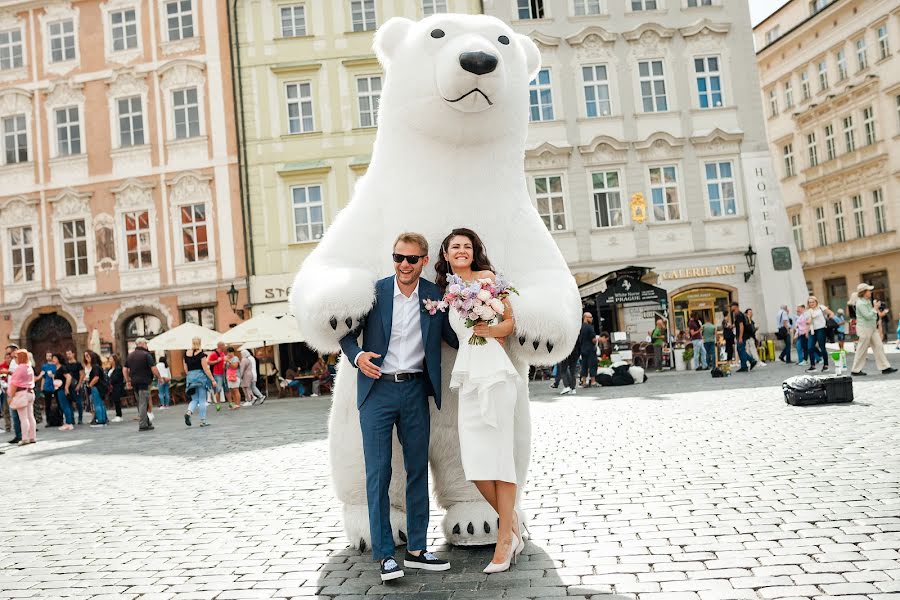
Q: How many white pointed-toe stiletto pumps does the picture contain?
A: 2